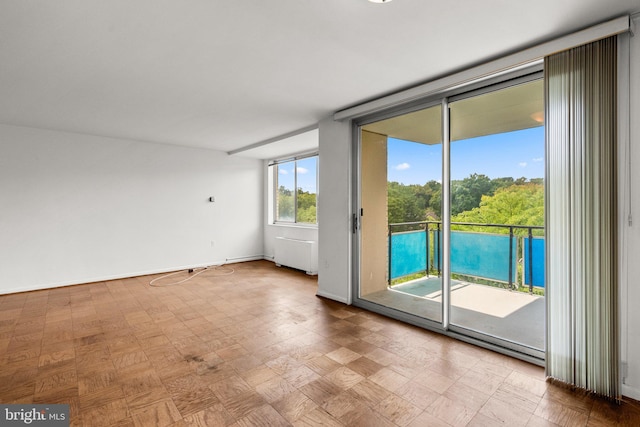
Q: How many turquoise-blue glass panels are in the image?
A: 3